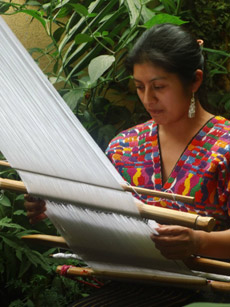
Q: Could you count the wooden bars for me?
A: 4